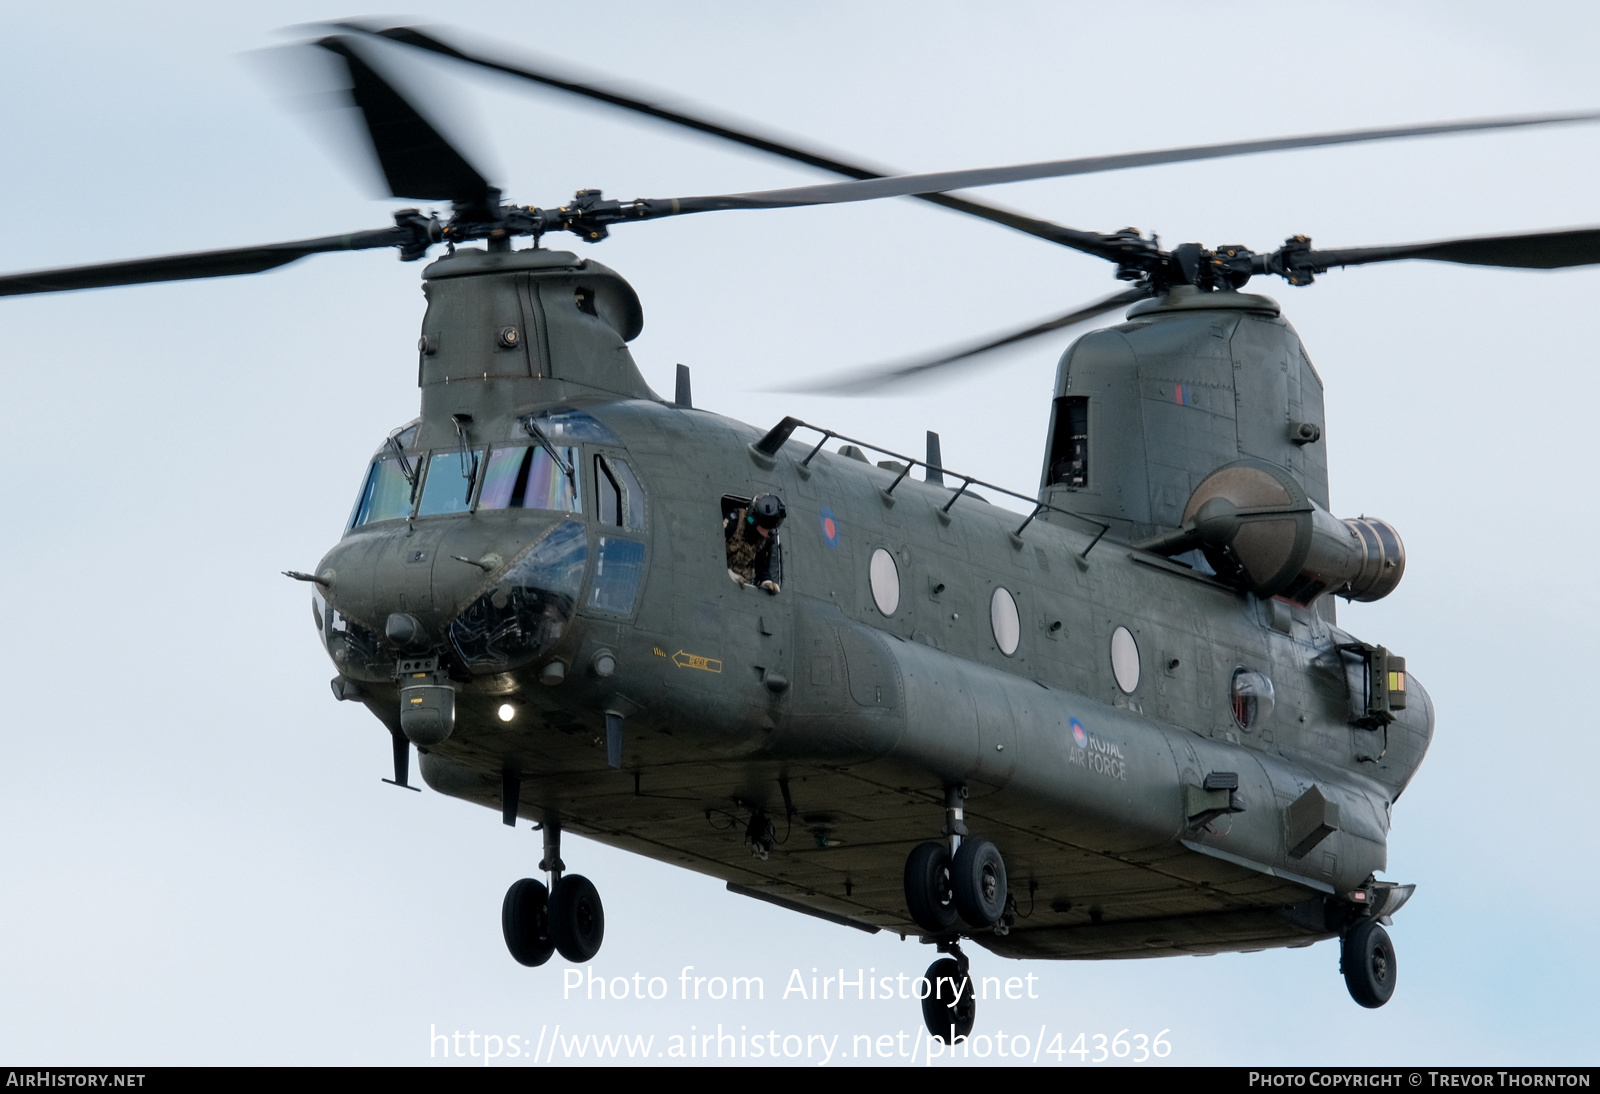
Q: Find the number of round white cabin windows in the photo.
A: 3